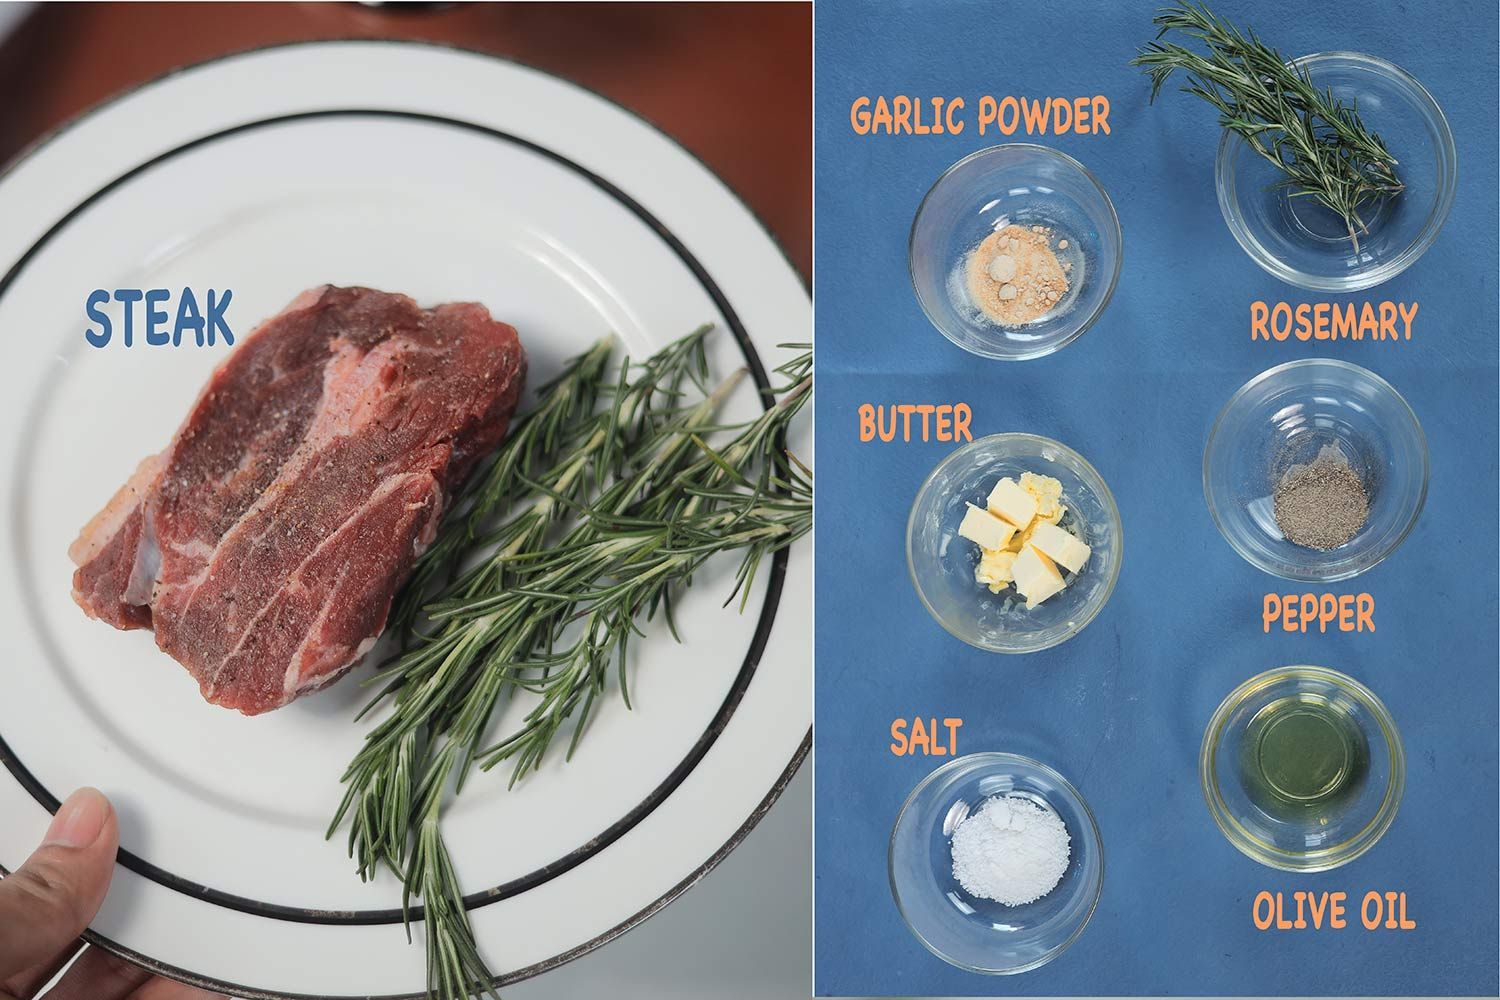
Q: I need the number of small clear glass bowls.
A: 6